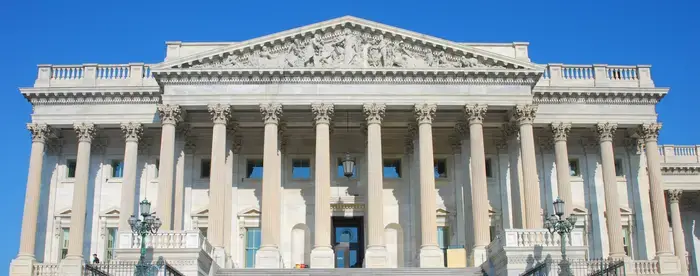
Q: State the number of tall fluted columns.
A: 14